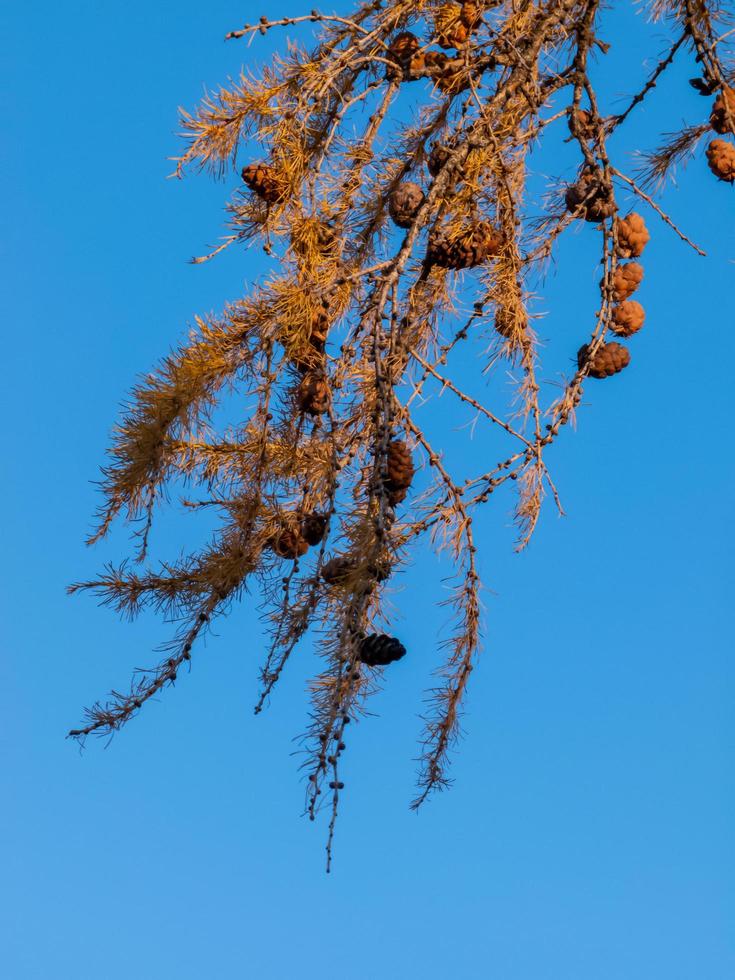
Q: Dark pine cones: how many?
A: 1